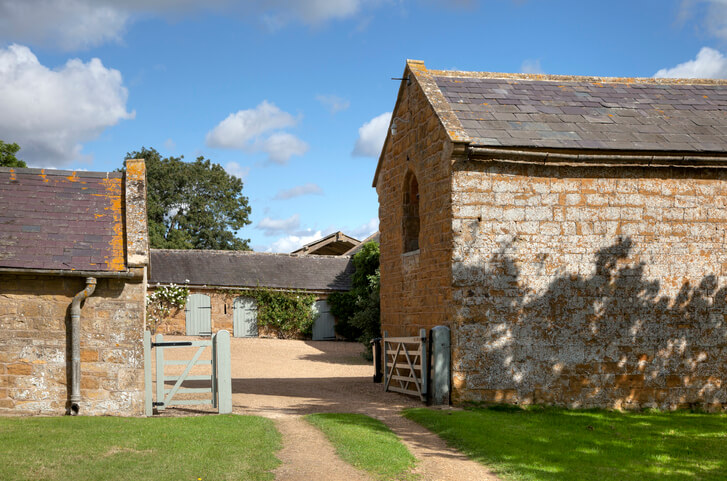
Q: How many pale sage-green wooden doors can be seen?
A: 3